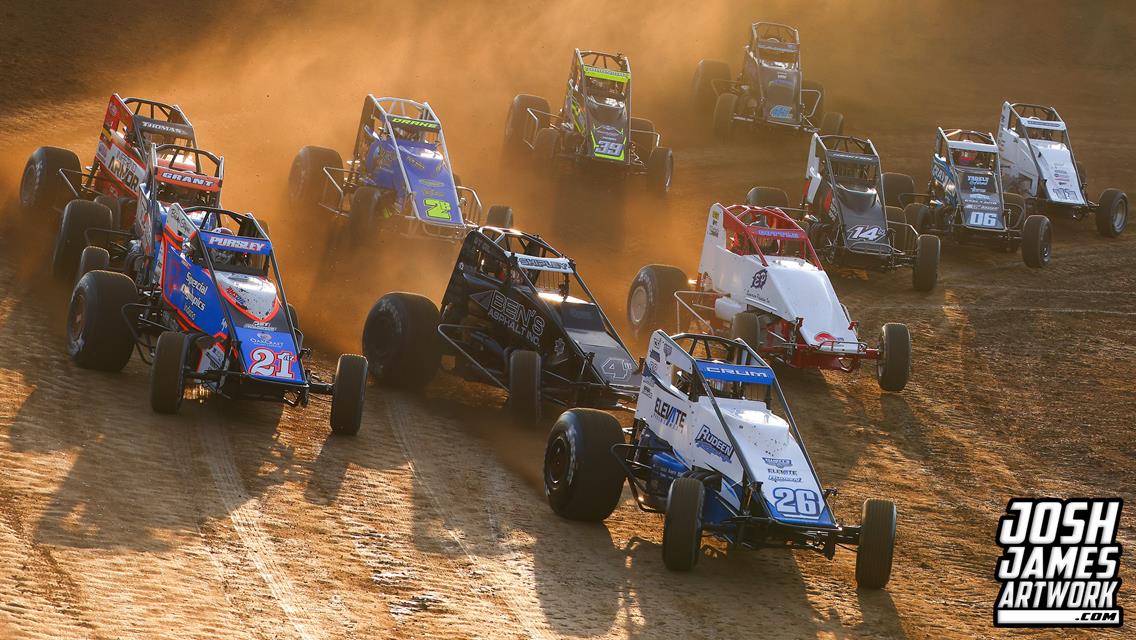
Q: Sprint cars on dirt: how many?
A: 12